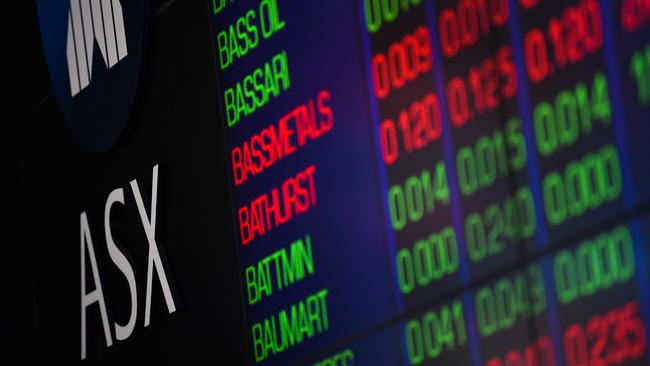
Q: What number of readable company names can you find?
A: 6